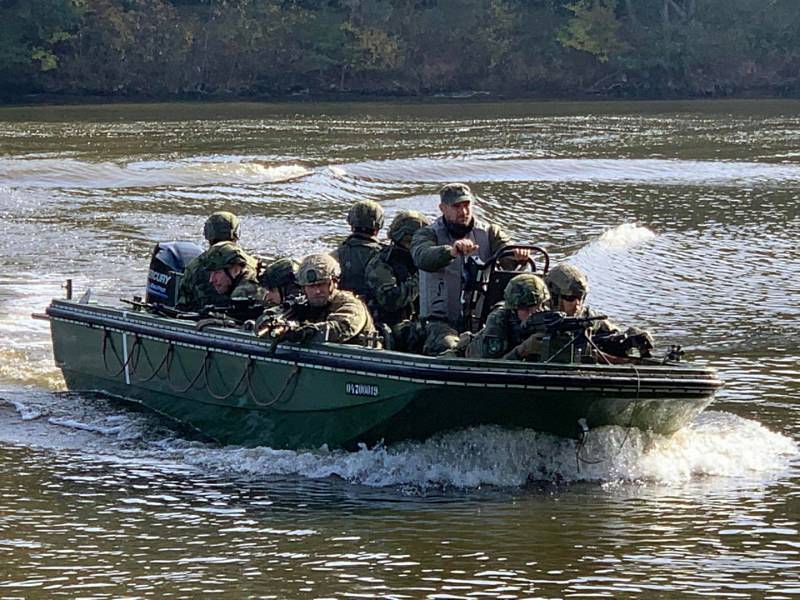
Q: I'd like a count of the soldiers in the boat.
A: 9